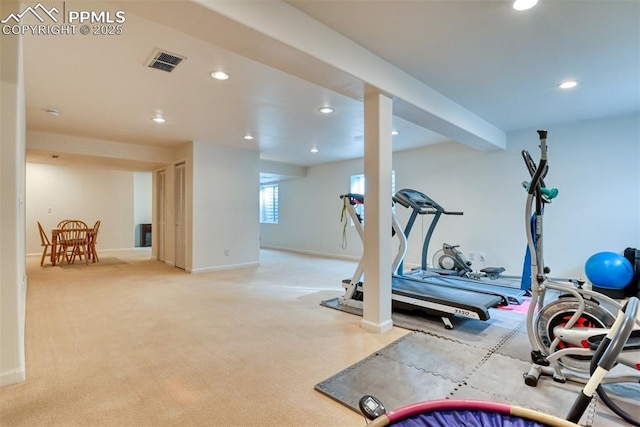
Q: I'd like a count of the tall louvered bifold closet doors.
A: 2